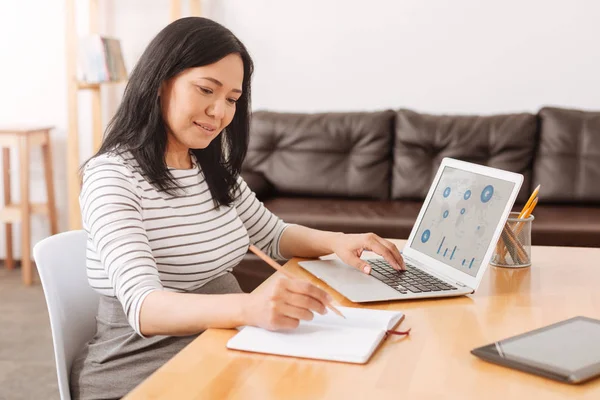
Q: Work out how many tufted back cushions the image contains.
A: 3